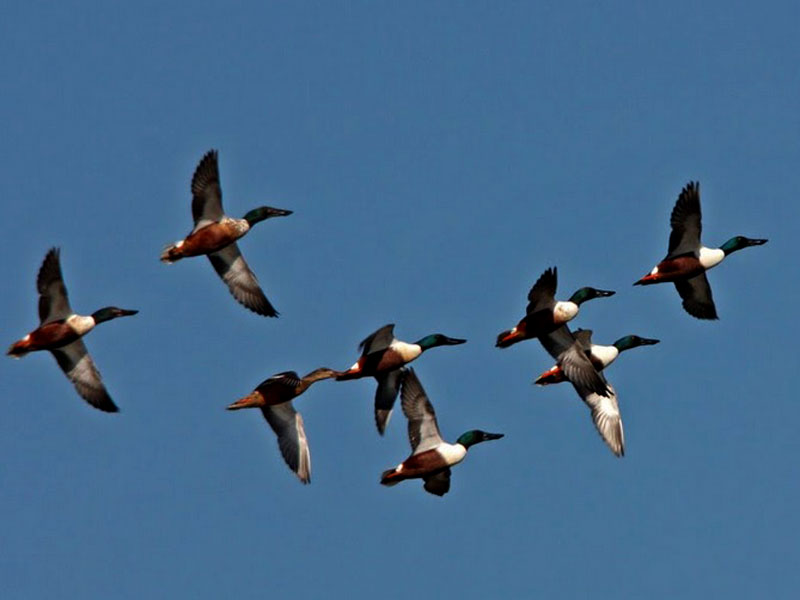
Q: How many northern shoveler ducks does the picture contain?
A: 8